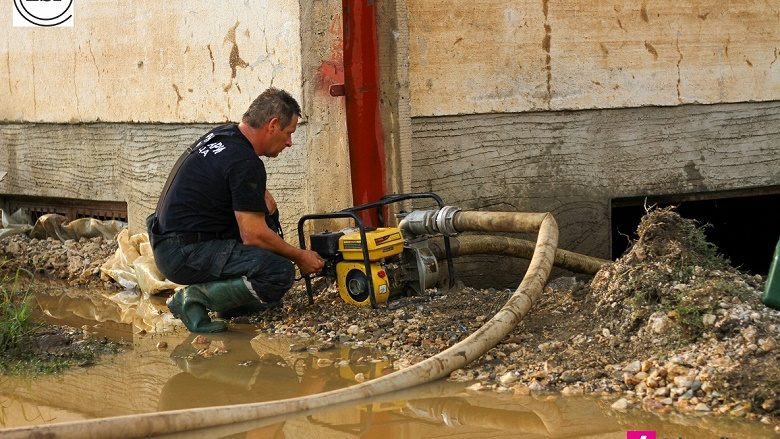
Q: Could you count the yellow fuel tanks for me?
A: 1